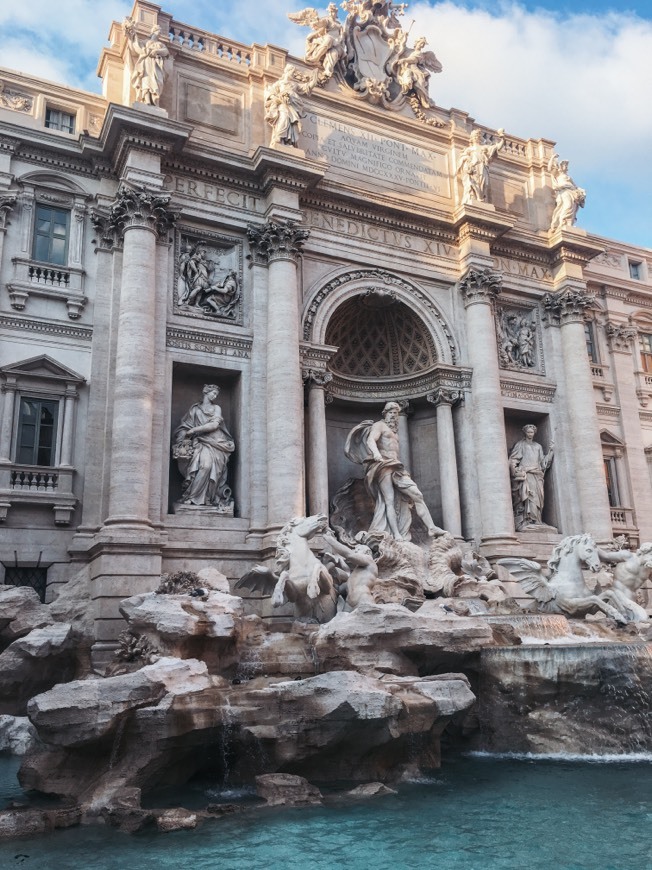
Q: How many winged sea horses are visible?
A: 2